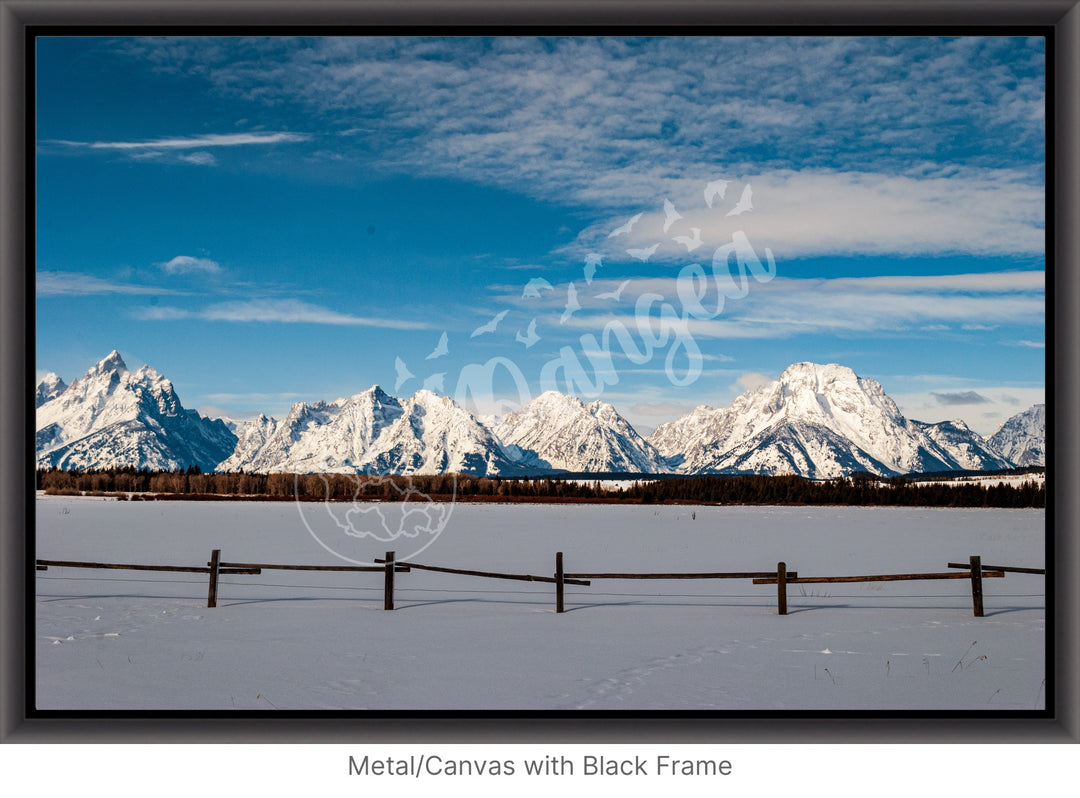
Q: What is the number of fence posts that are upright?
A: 5